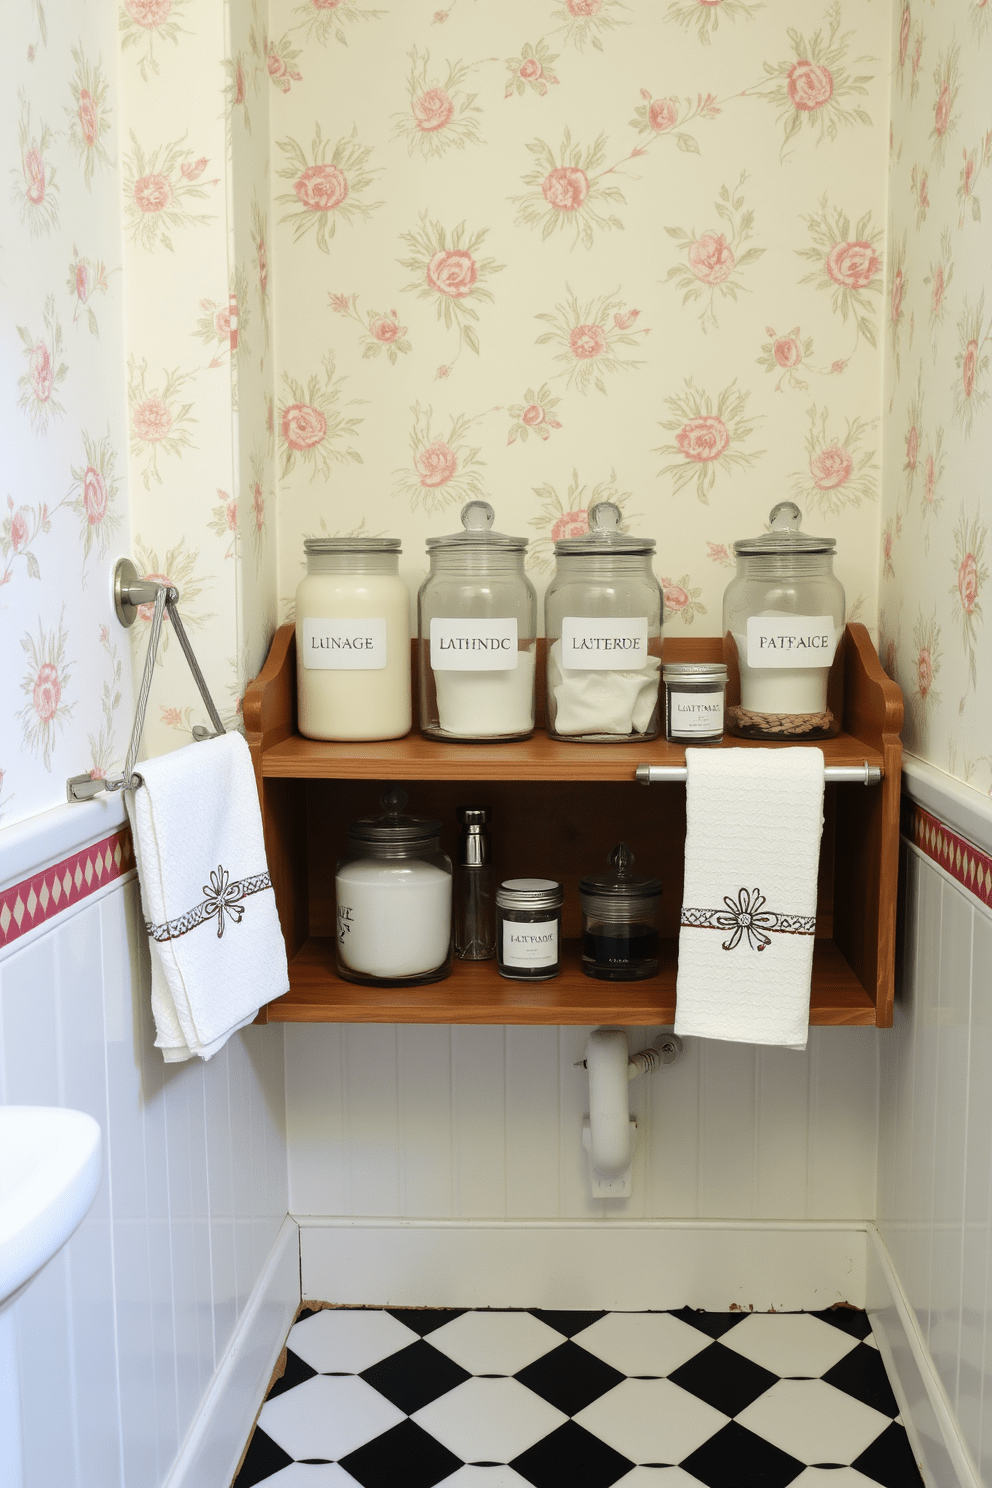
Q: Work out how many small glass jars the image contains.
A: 3